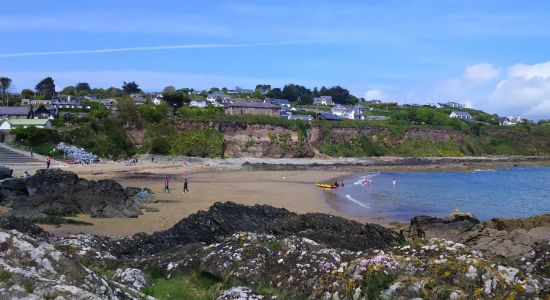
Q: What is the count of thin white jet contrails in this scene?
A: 1